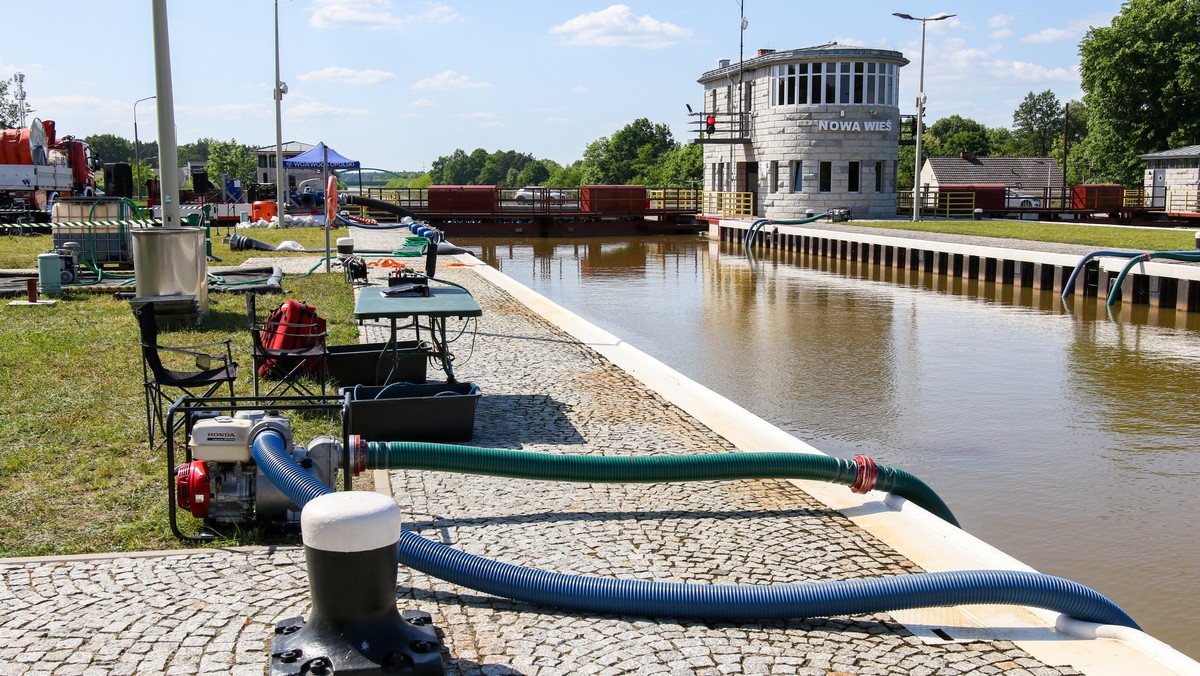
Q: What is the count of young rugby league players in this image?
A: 0